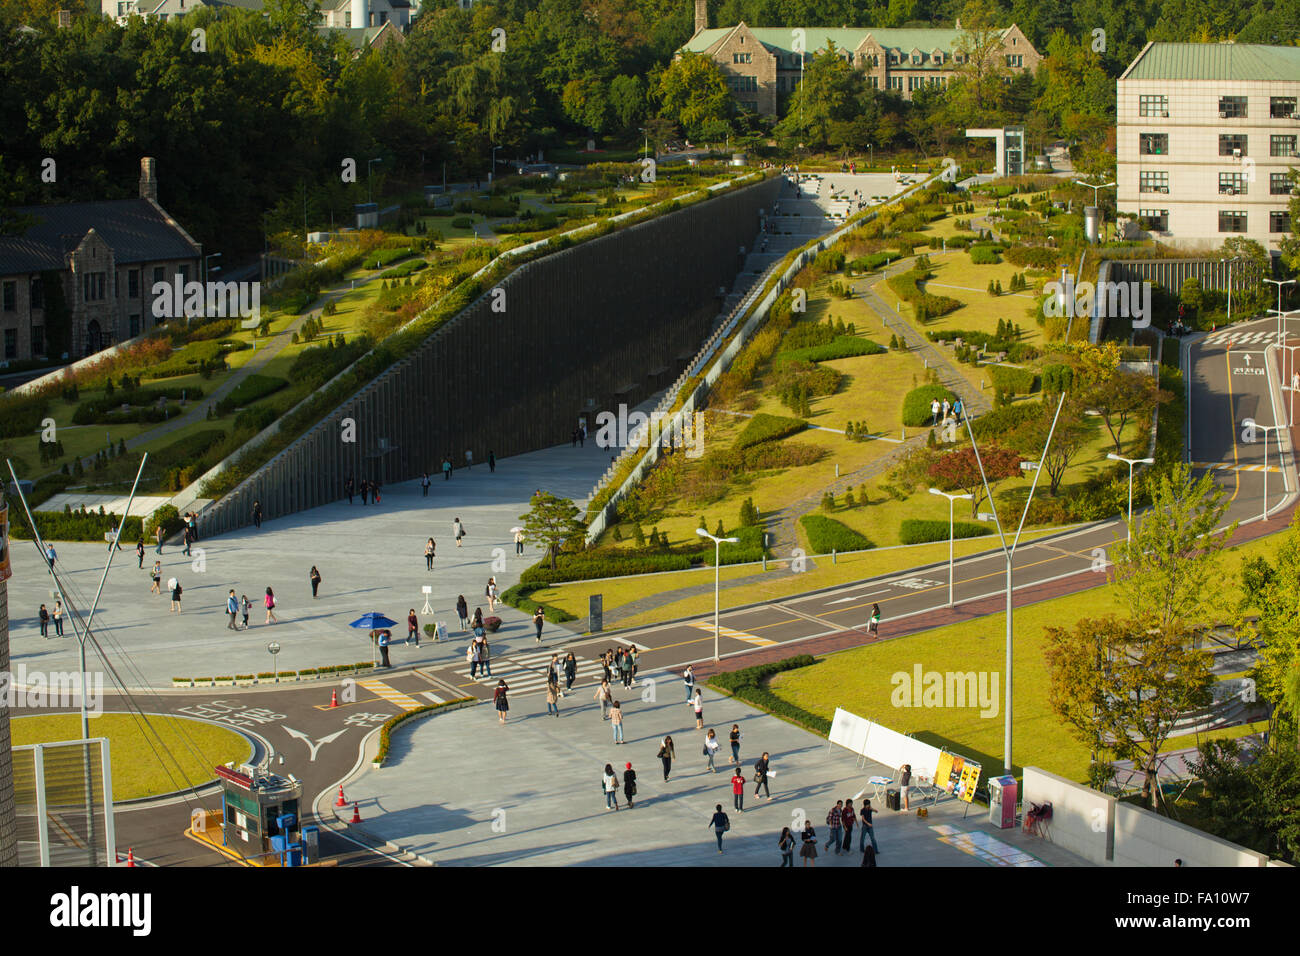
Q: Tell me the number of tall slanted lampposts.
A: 2